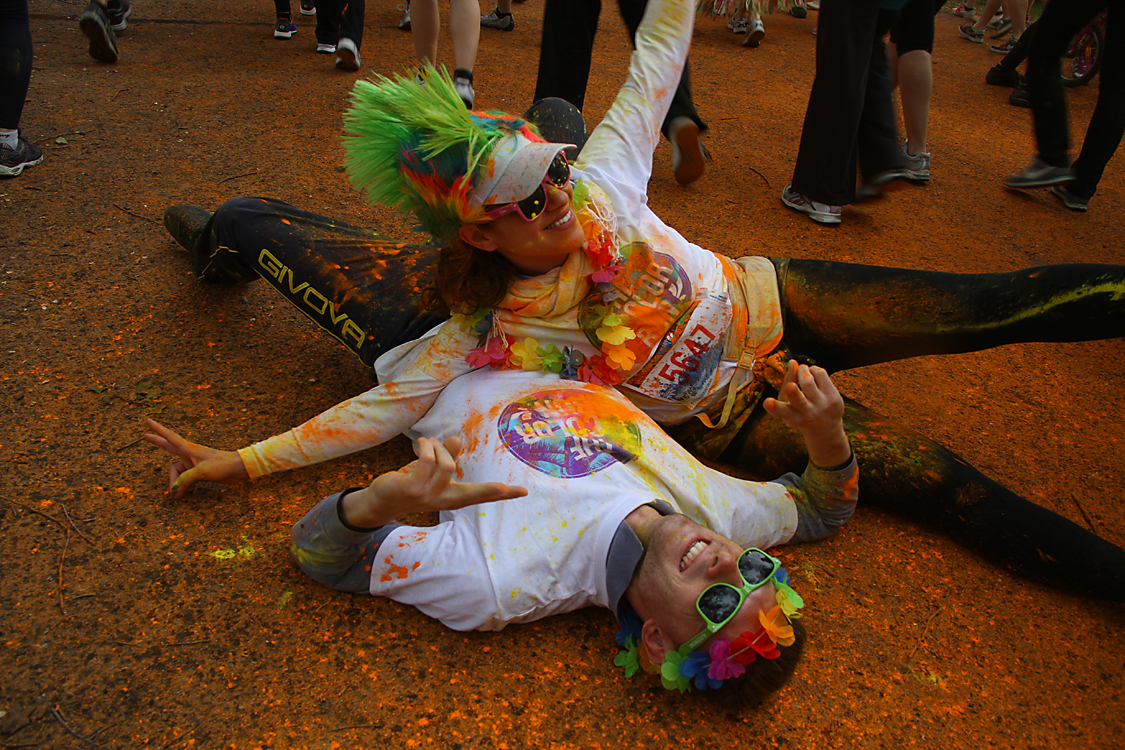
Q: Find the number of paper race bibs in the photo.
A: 1